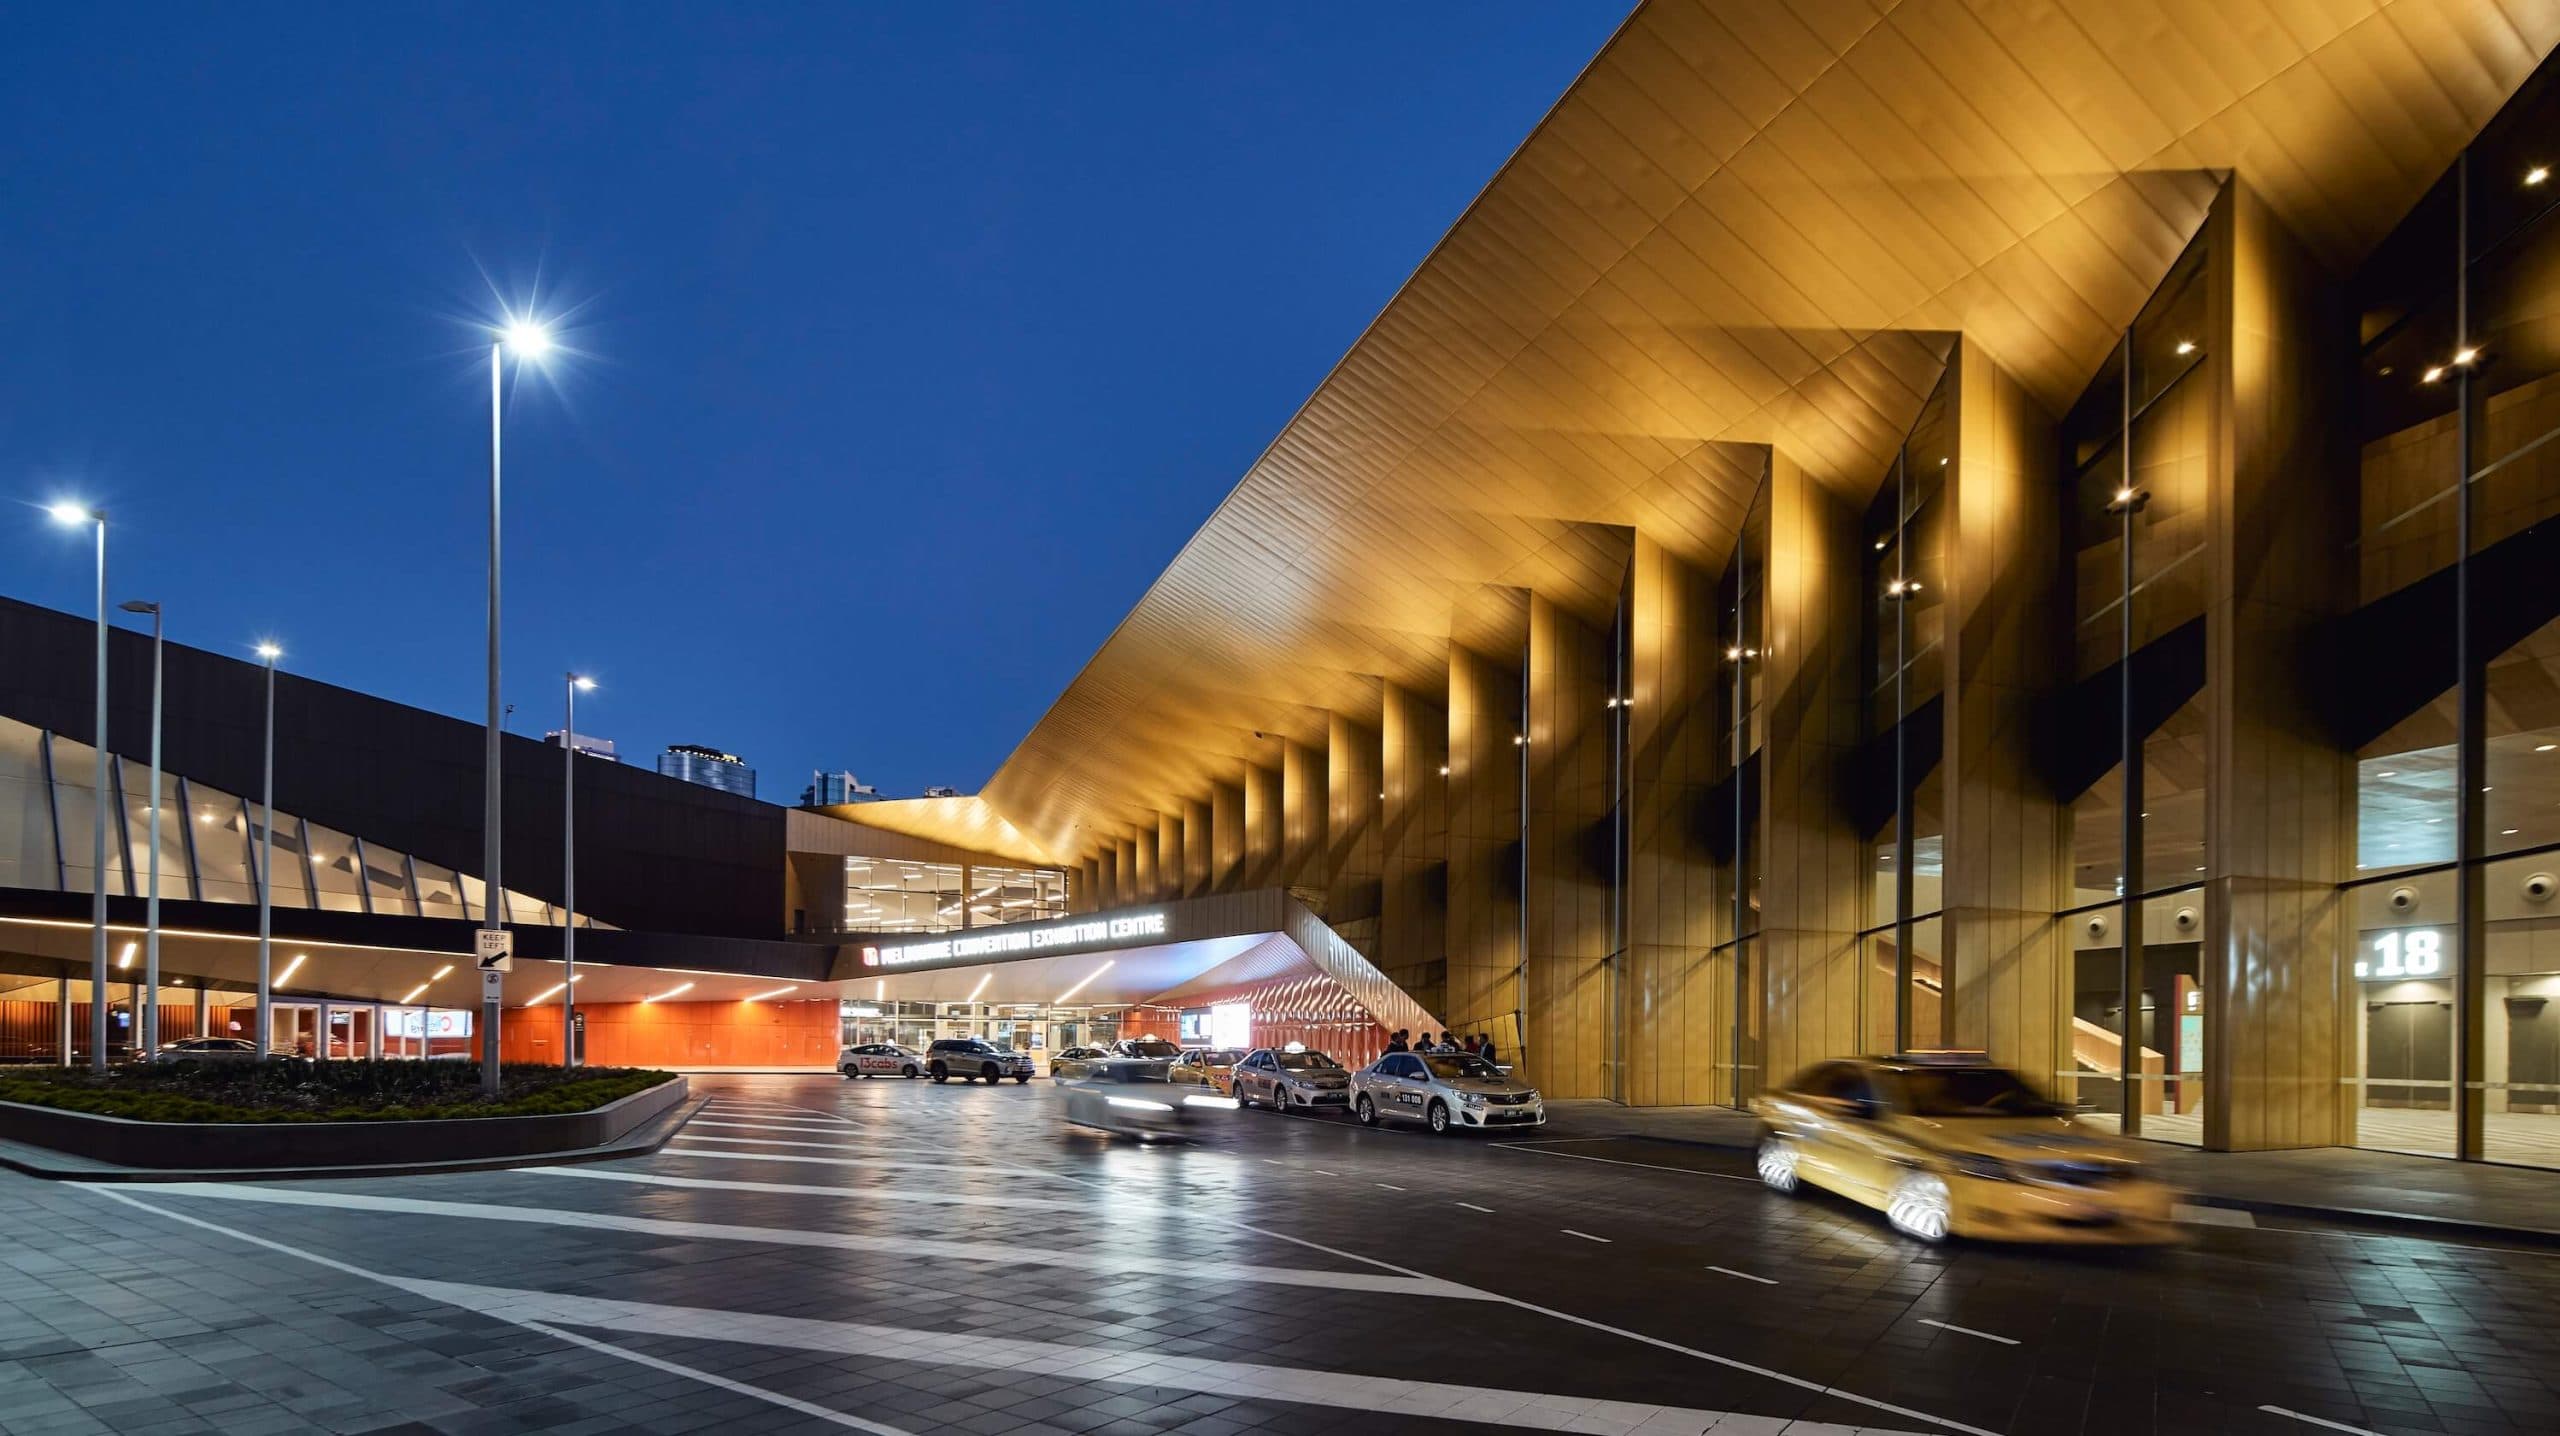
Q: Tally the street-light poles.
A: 5